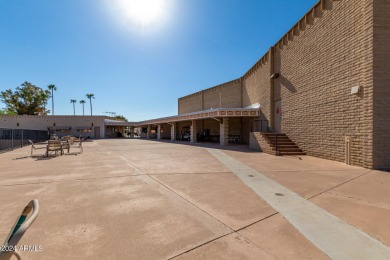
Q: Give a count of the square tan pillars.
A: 5